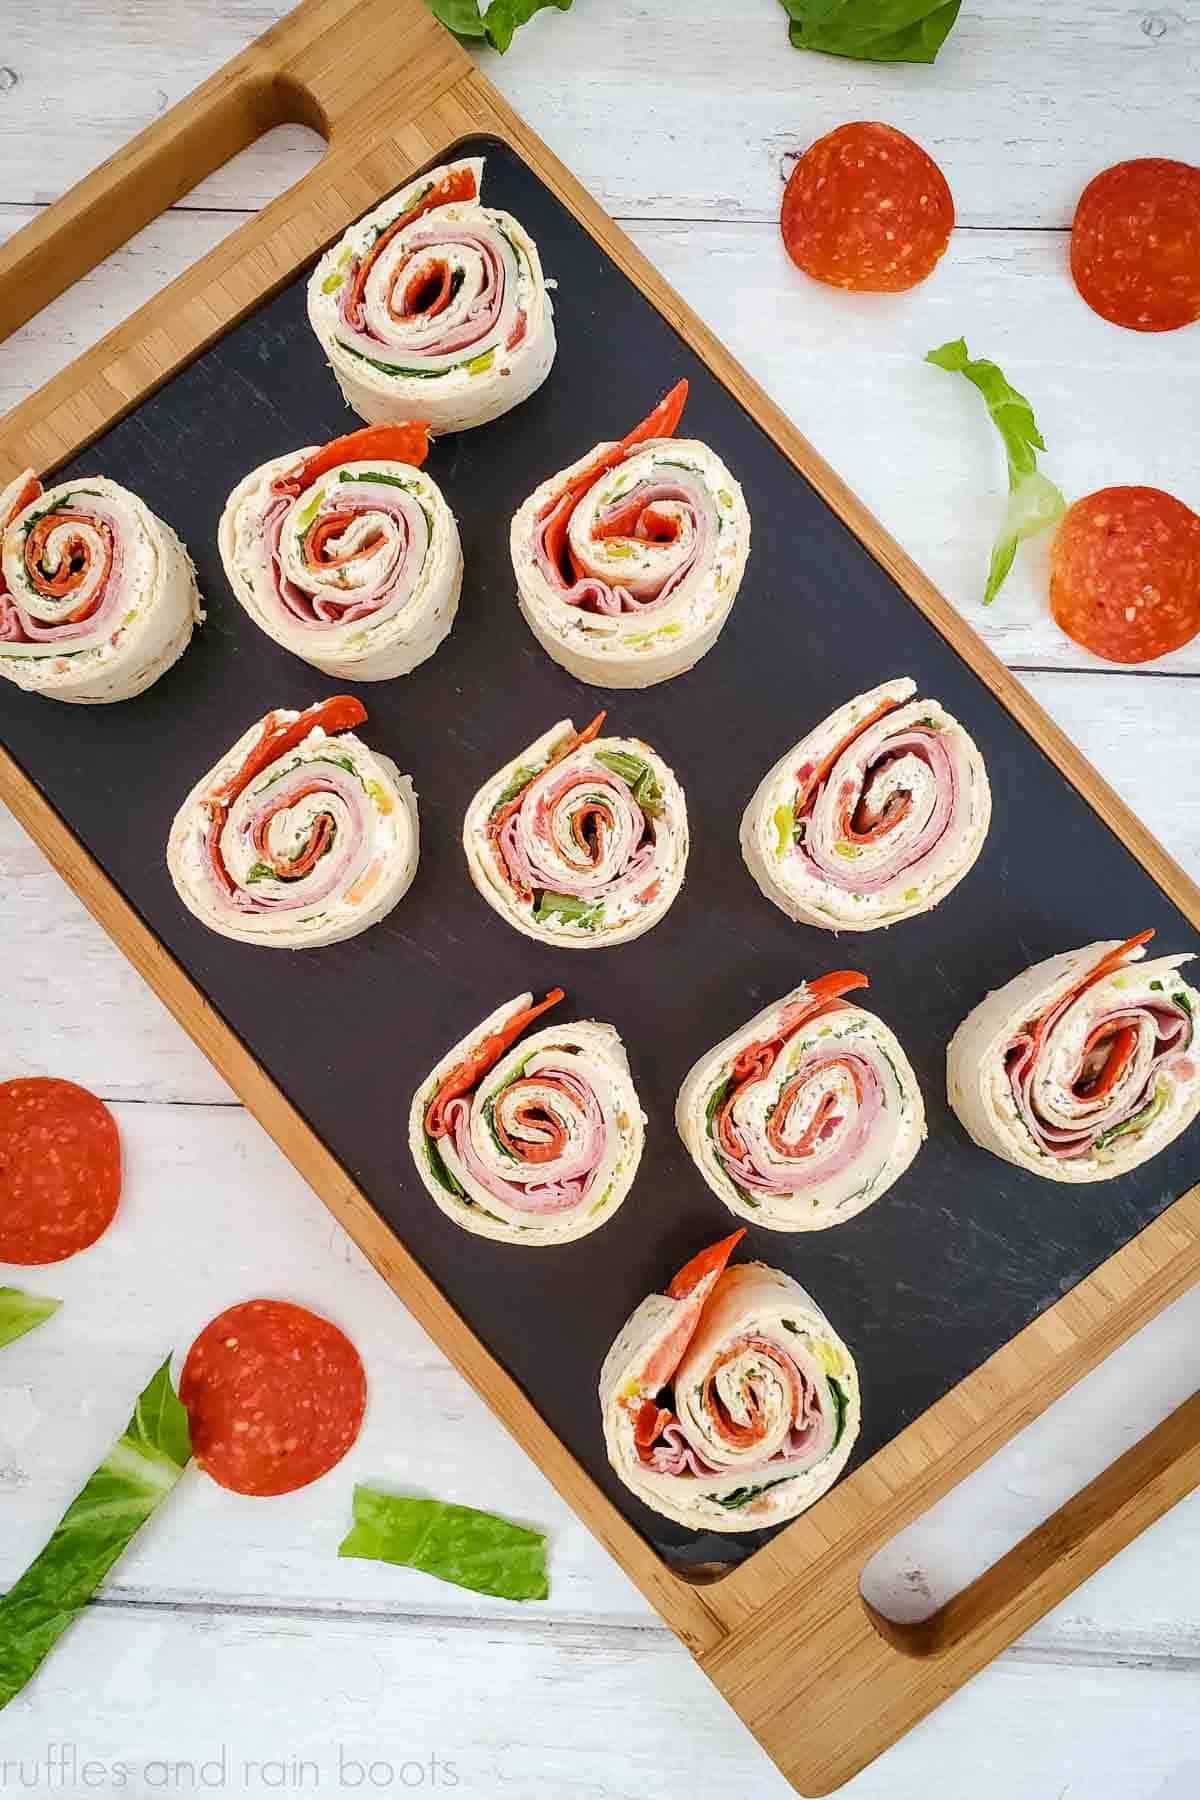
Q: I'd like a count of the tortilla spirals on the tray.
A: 11